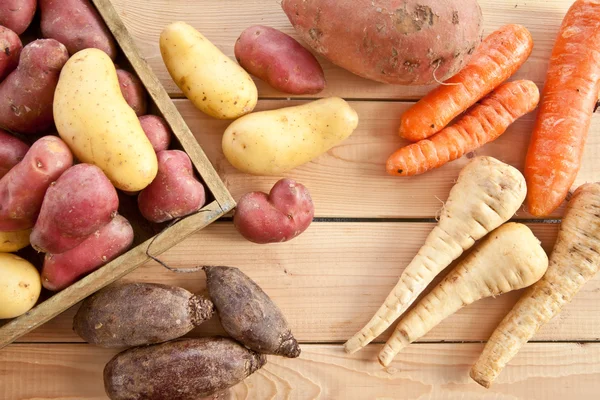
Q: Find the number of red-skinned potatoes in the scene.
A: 13